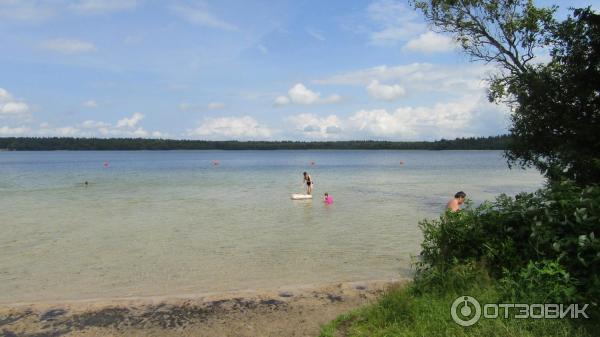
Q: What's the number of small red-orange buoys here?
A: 4